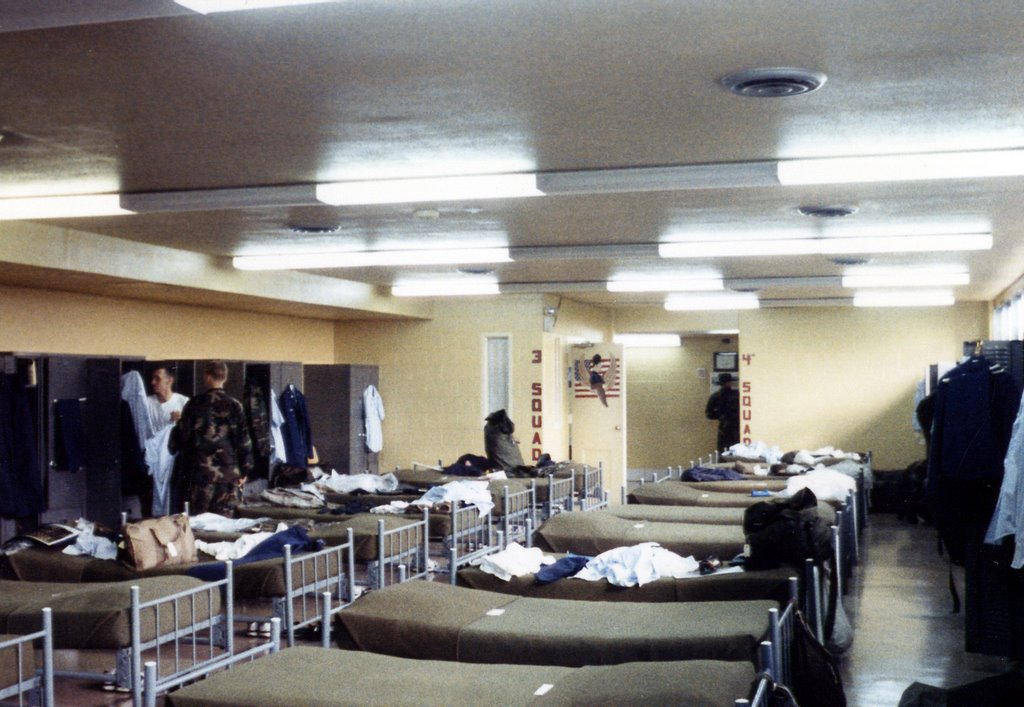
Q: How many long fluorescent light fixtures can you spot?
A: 12